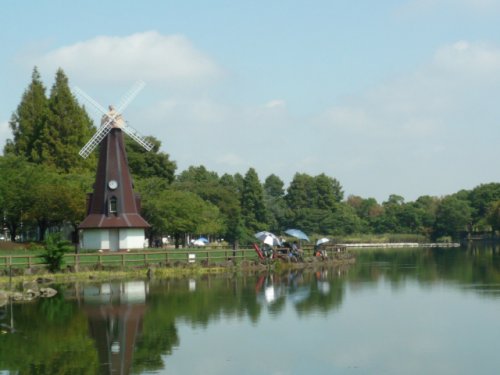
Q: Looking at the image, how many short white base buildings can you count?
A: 1